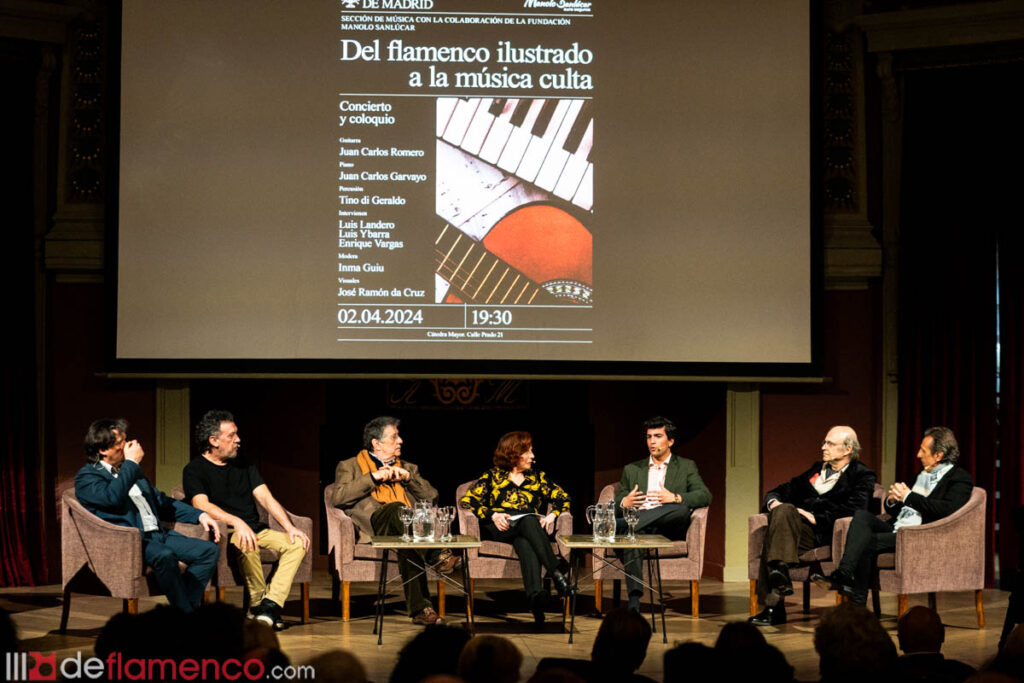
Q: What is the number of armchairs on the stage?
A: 7